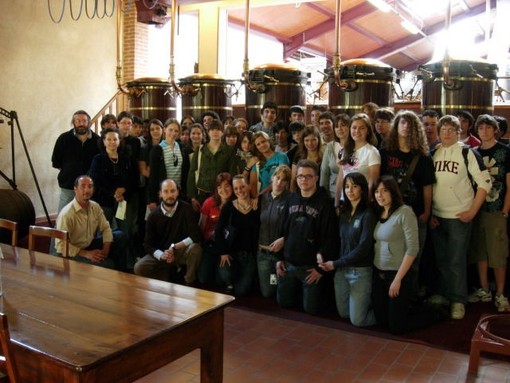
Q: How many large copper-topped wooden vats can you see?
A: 5